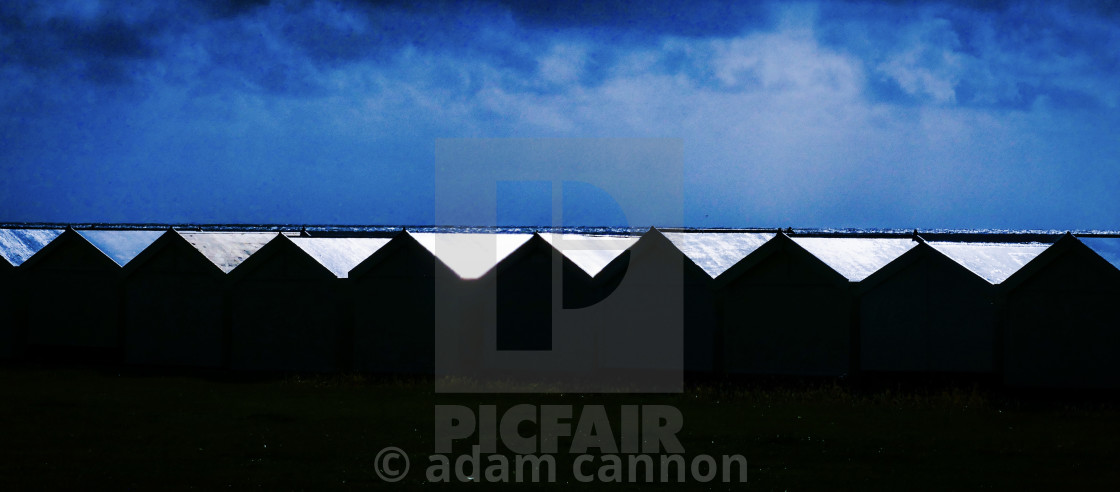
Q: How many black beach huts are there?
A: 9